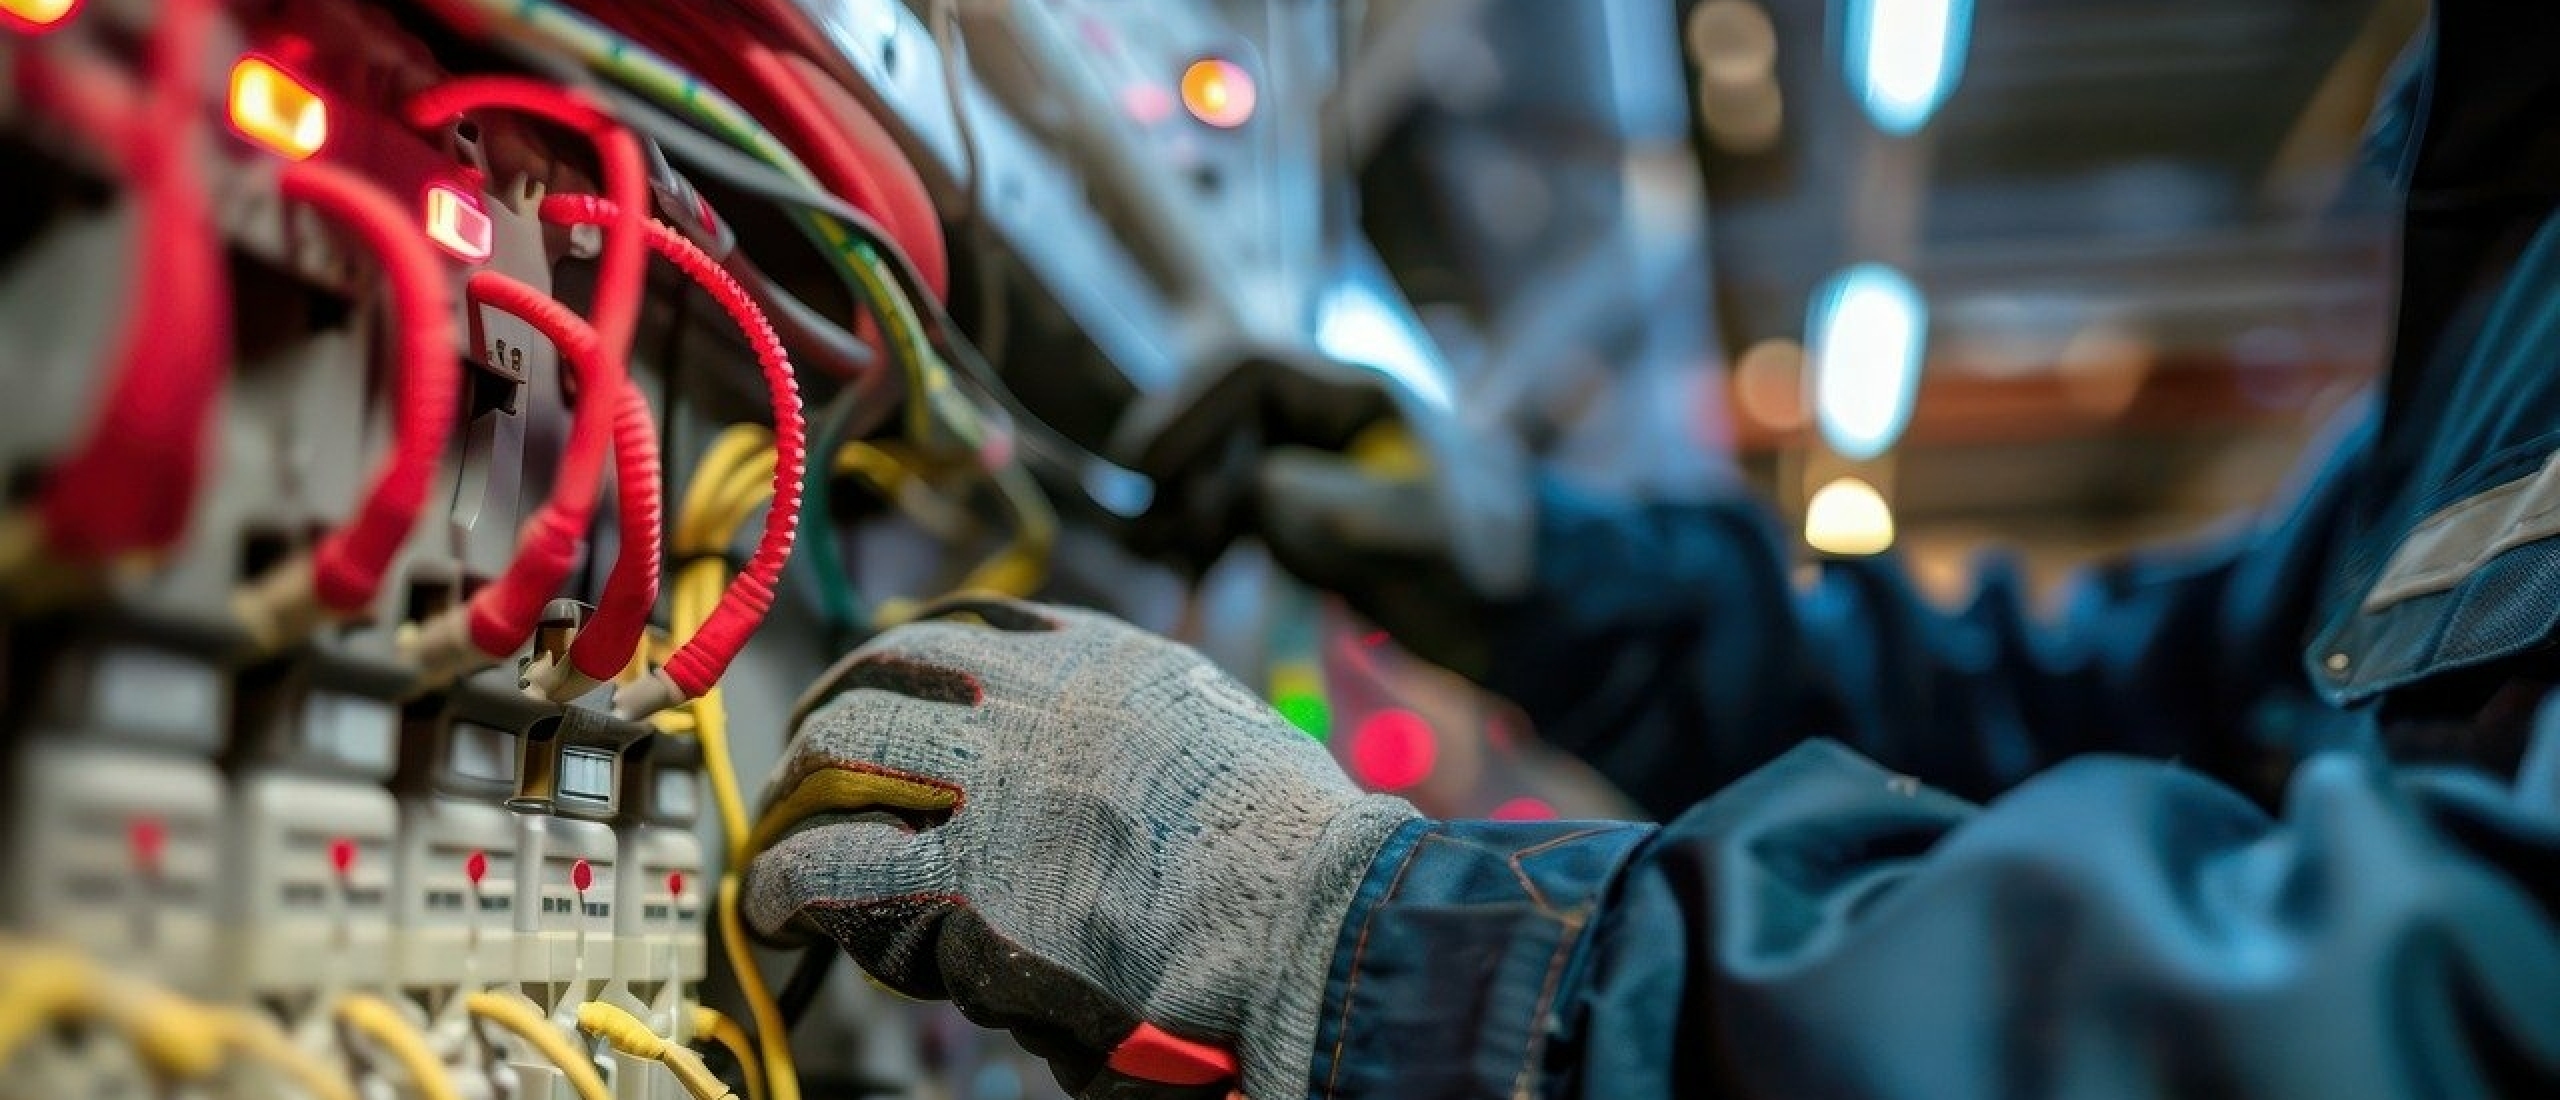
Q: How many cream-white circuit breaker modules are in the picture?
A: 5